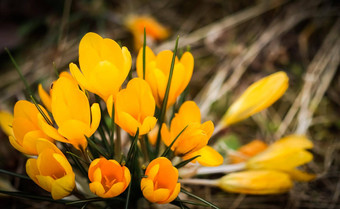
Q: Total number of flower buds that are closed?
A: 2